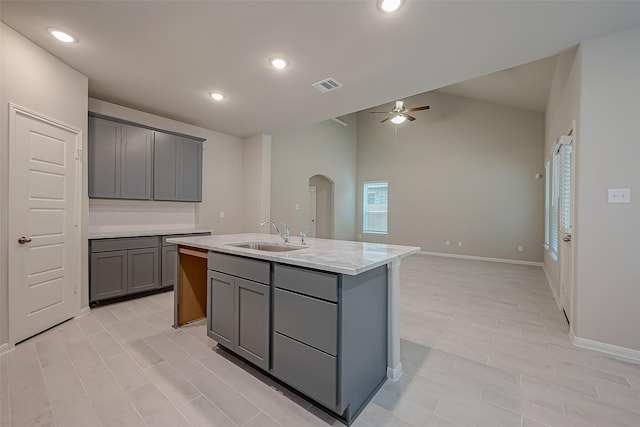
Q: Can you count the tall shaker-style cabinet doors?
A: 4